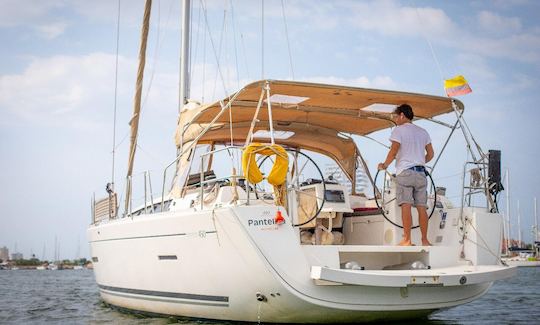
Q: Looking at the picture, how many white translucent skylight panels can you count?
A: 3